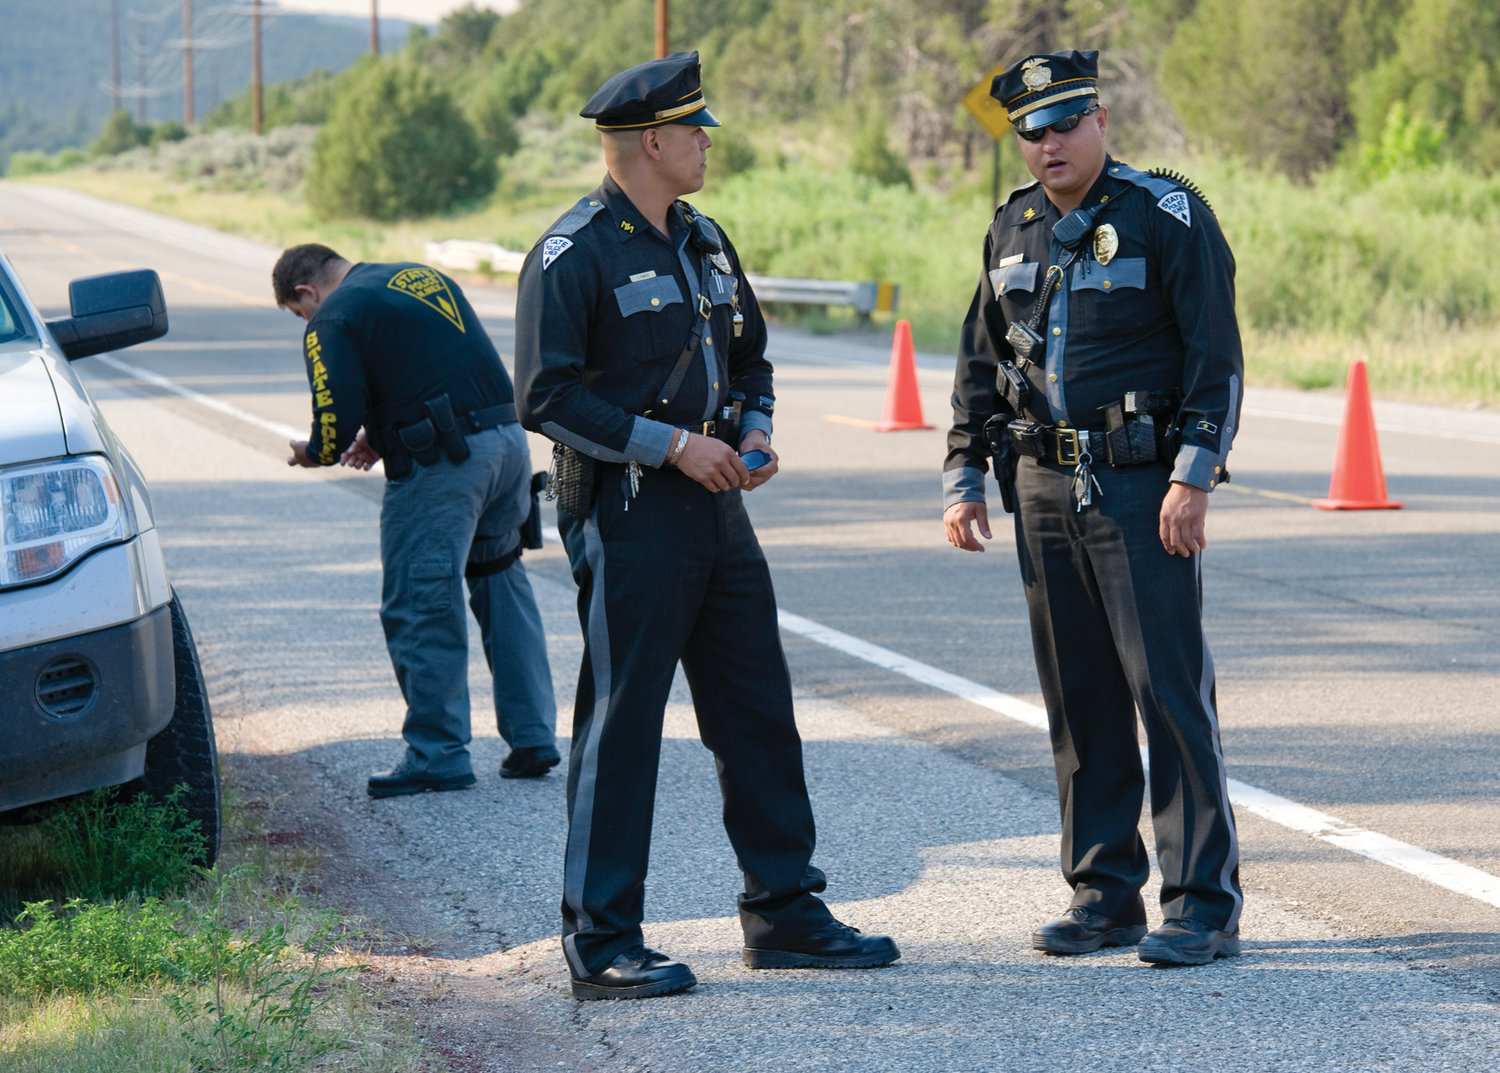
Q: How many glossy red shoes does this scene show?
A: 0